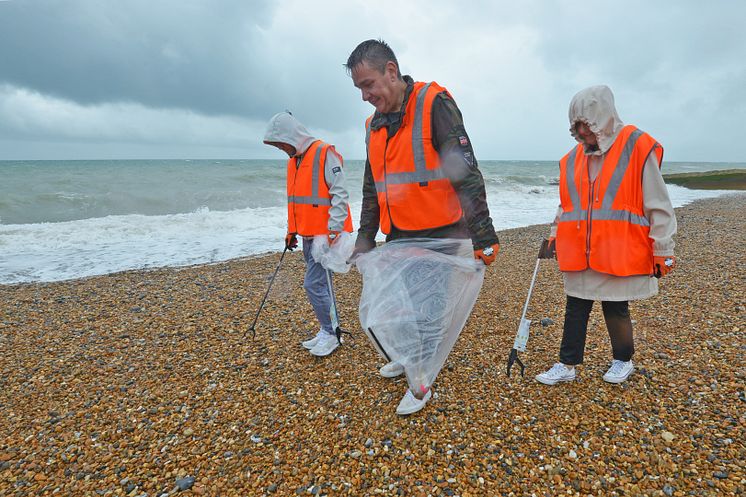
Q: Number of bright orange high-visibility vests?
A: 3